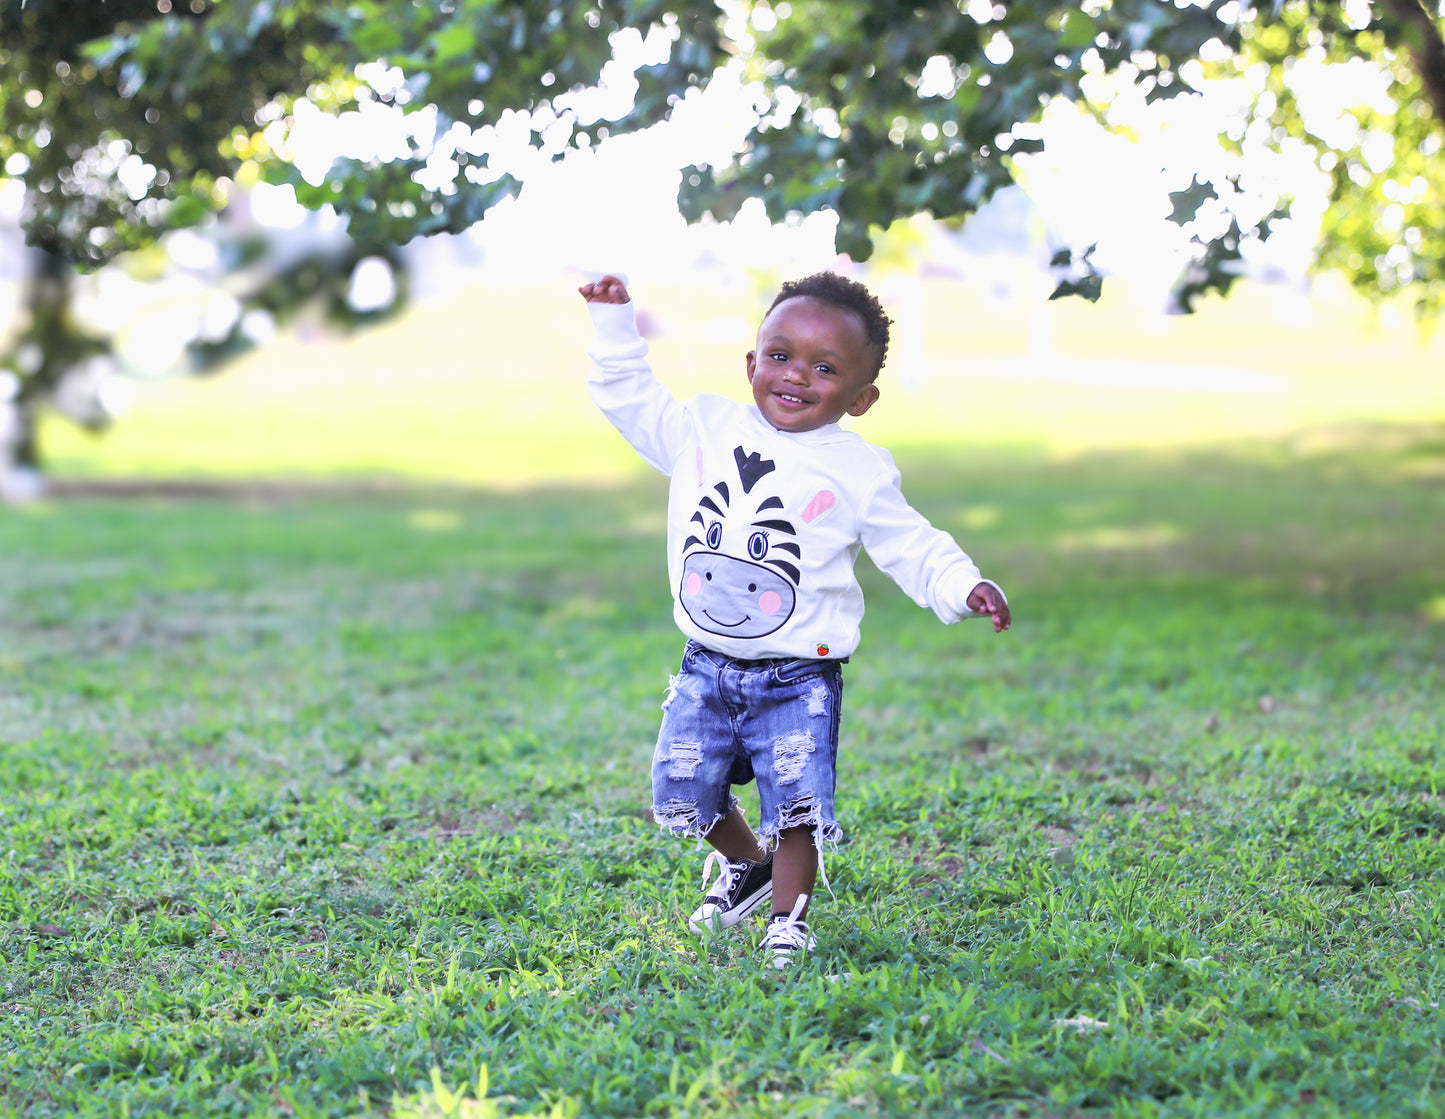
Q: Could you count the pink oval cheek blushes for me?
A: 2